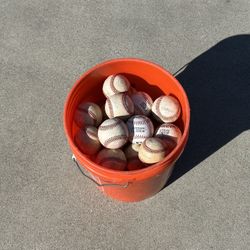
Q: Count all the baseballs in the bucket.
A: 12